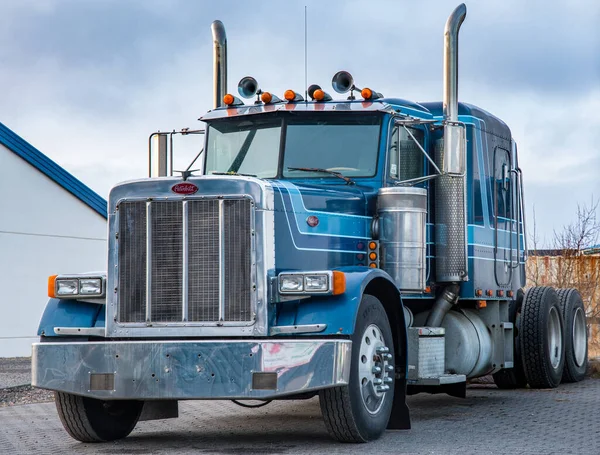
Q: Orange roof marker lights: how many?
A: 5